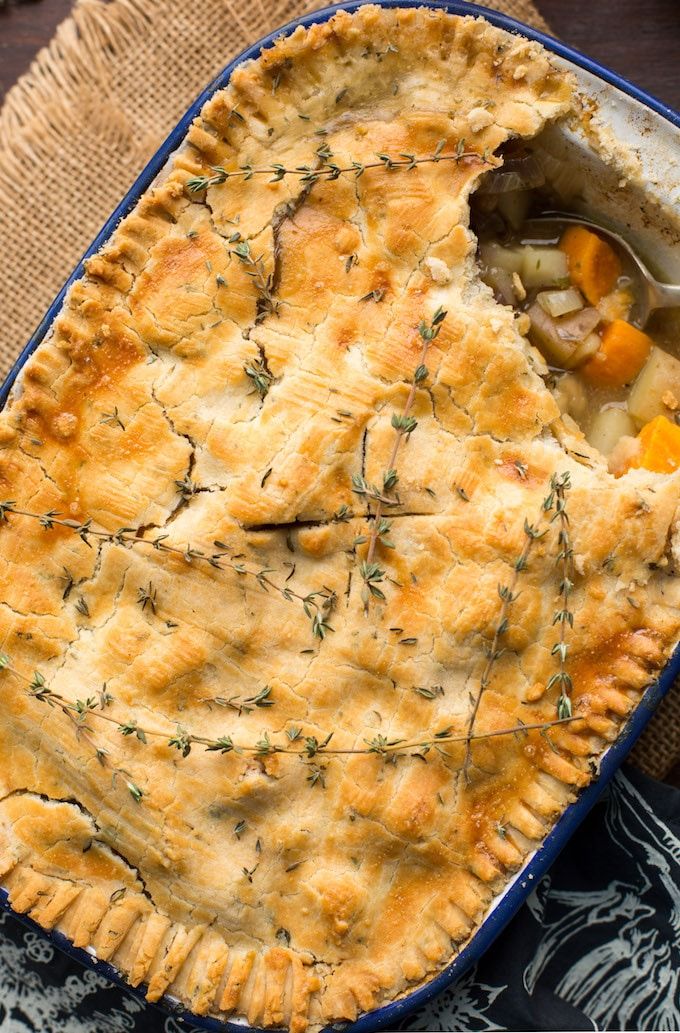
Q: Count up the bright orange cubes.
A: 3